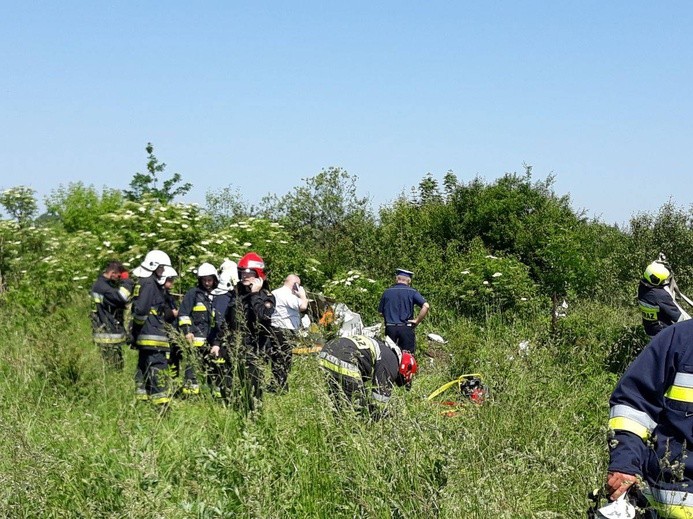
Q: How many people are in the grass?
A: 11